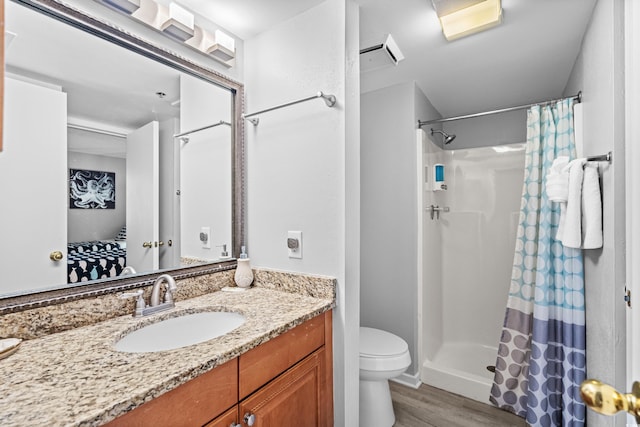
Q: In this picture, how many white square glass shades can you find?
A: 3